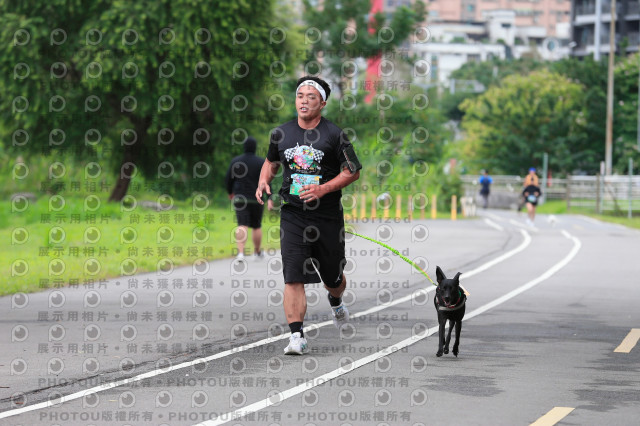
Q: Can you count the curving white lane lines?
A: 2